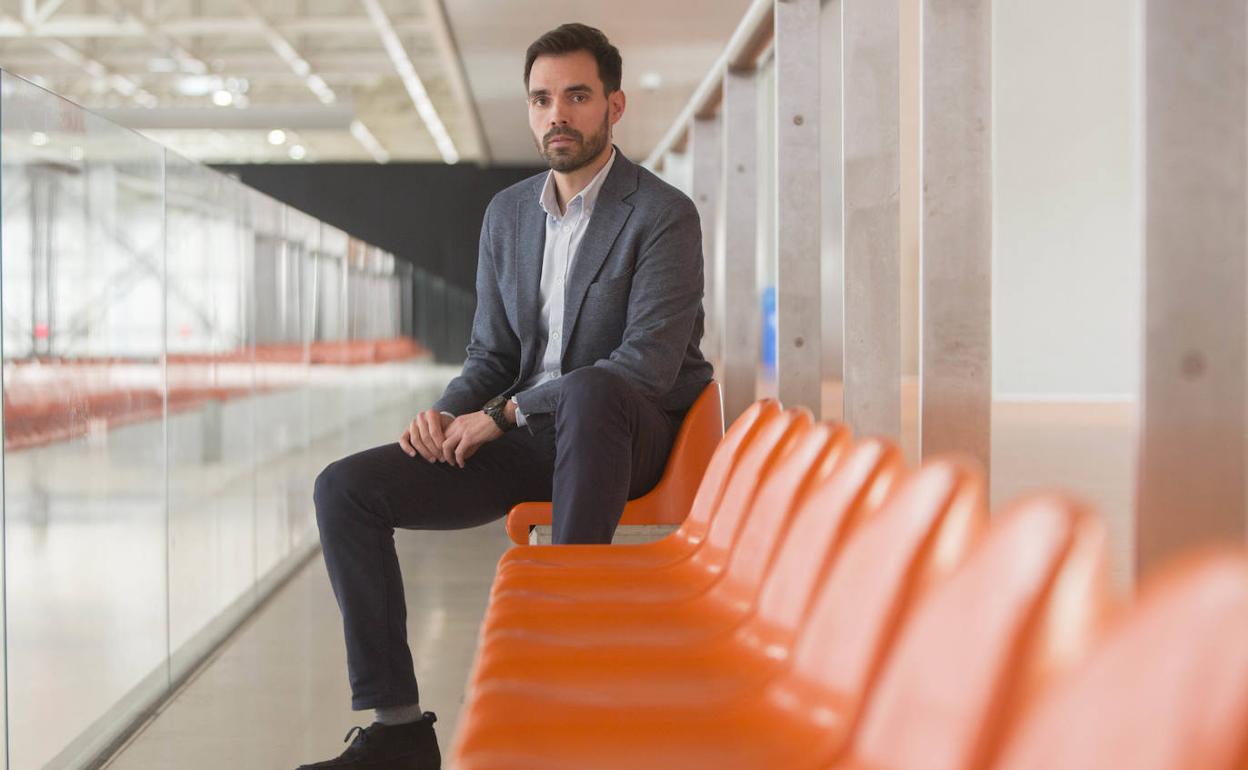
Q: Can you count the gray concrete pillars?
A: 6